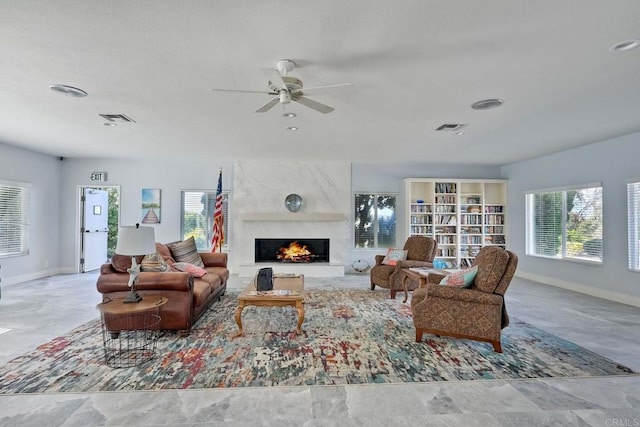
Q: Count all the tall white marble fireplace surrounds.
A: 1